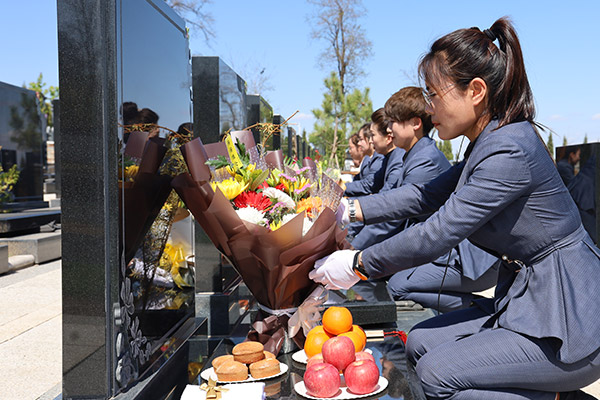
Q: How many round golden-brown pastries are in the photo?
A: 5